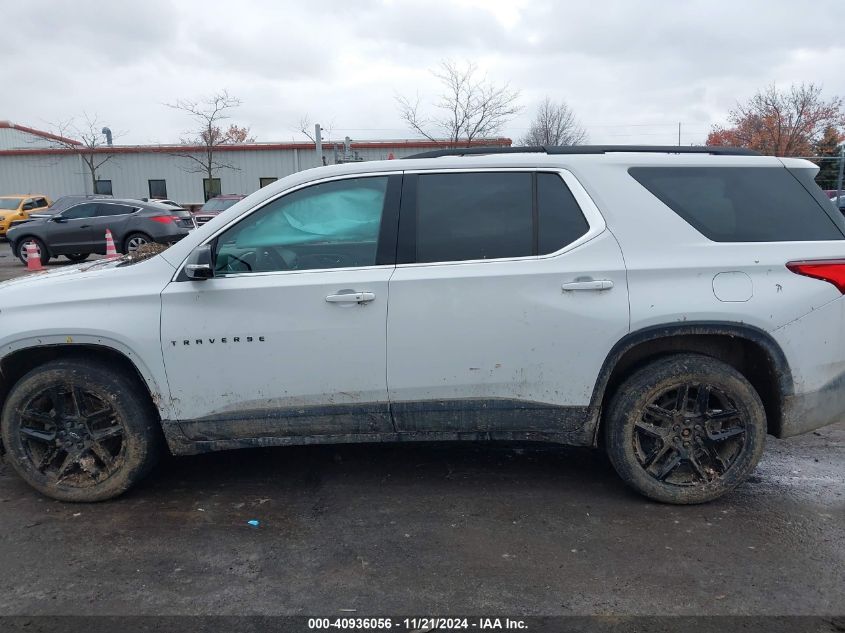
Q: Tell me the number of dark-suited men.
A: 0